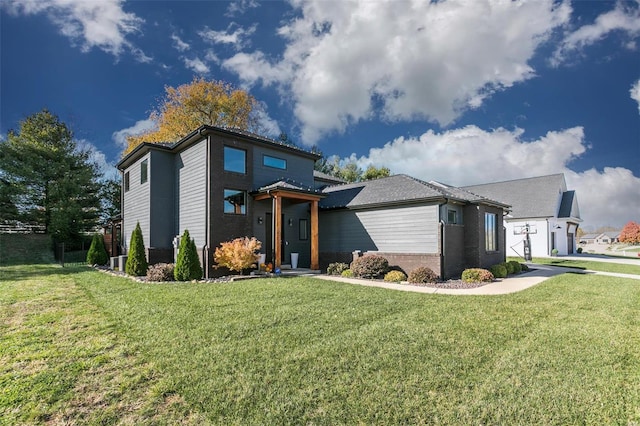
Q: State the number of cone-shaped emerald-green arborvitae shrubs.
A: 3